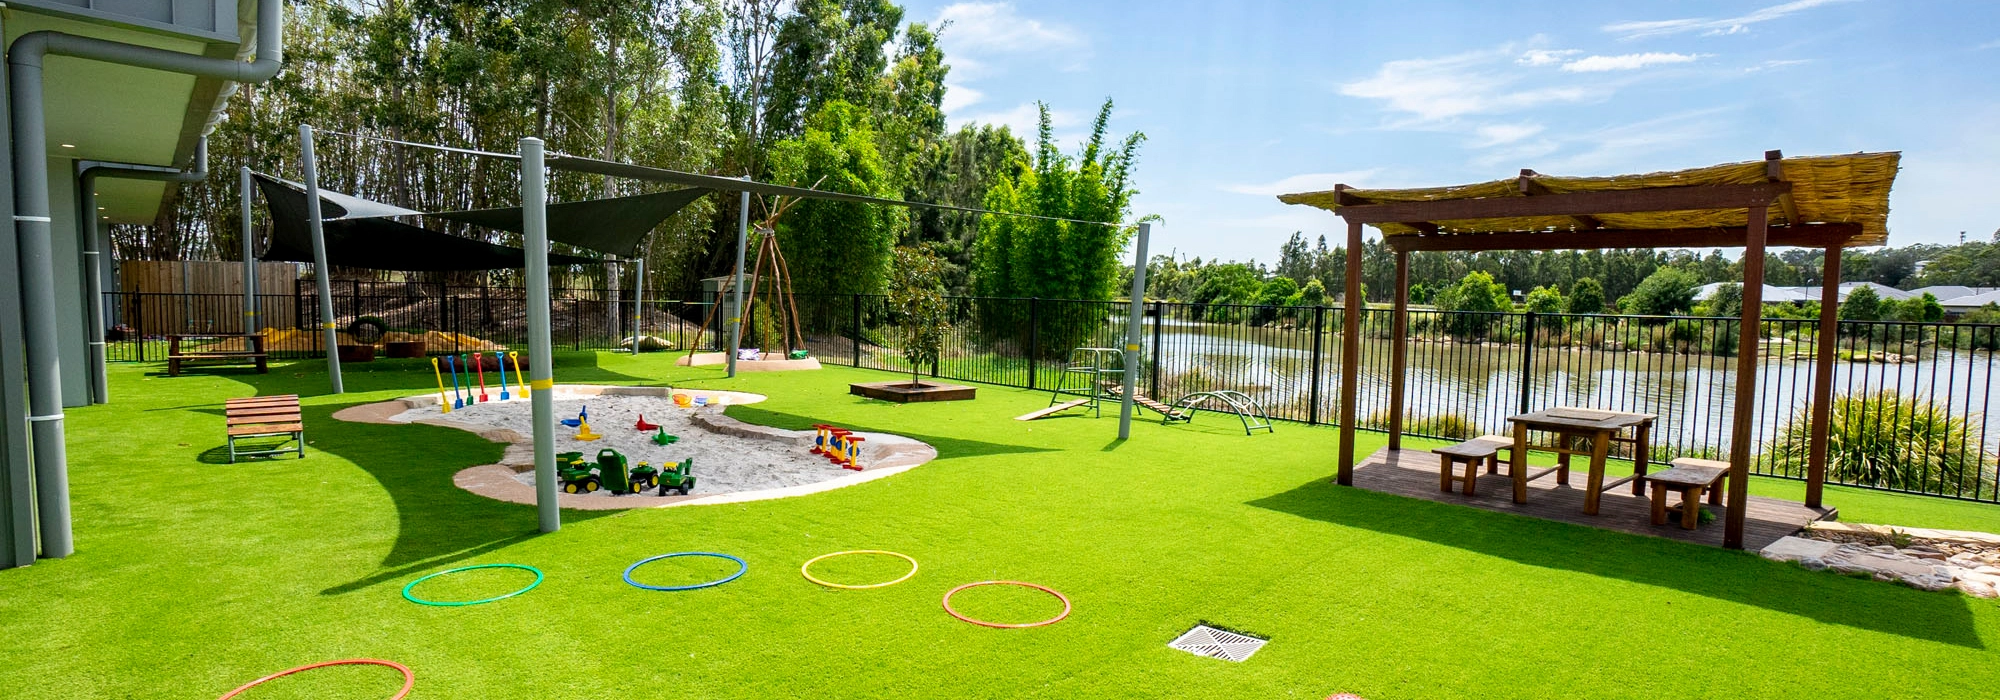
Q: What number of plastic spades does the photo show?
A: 6